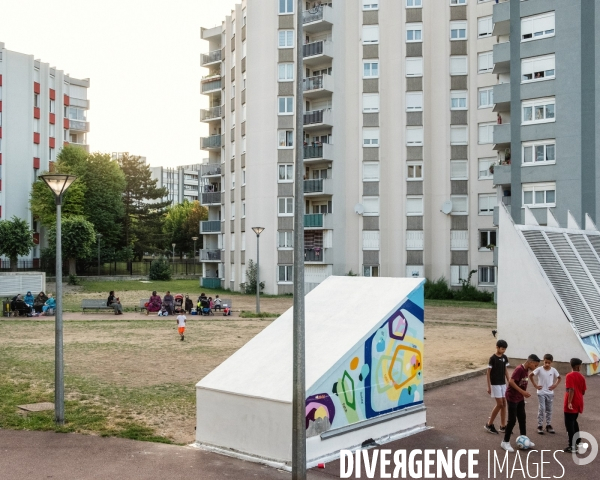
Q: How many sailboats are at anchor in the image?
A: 0